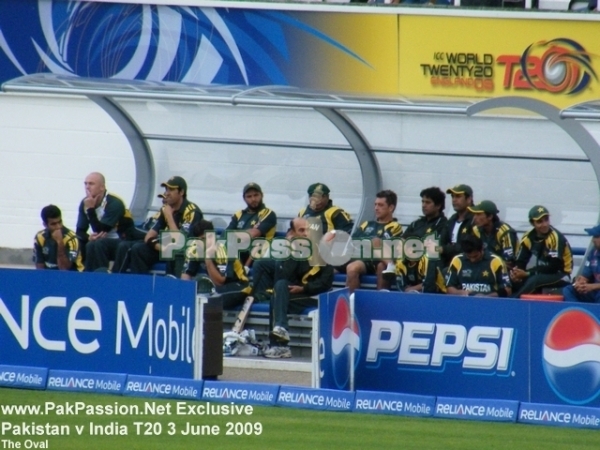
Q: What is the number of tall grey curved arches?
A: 3